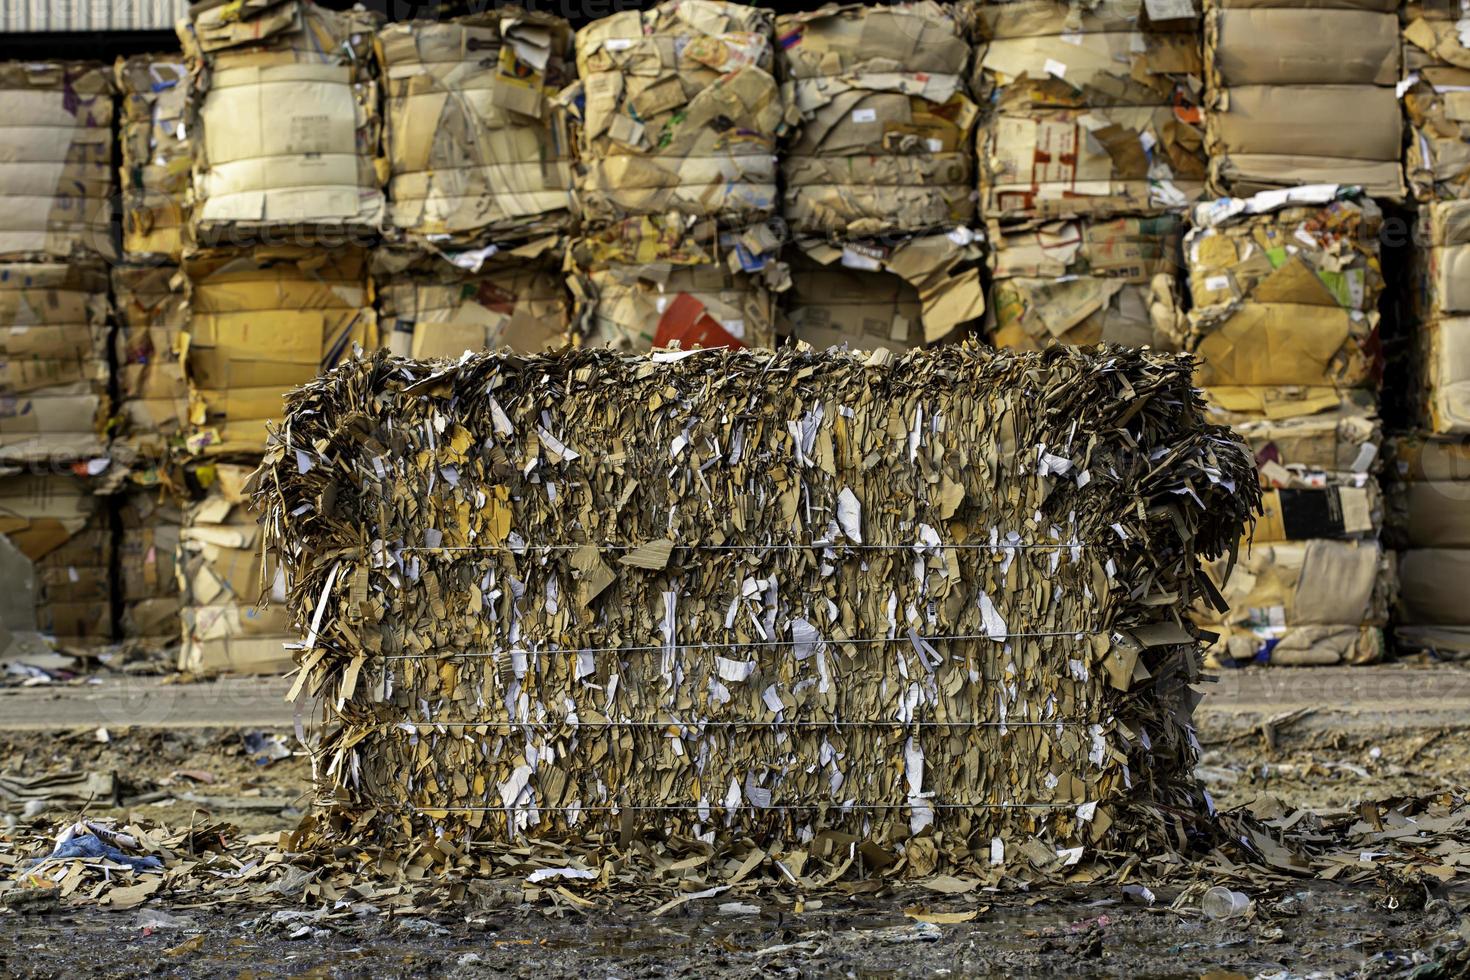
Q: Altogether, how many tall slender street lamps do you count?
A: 0